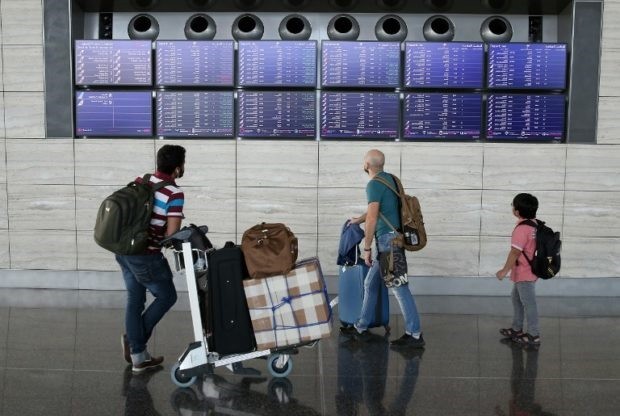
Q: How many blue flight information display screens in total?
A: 12